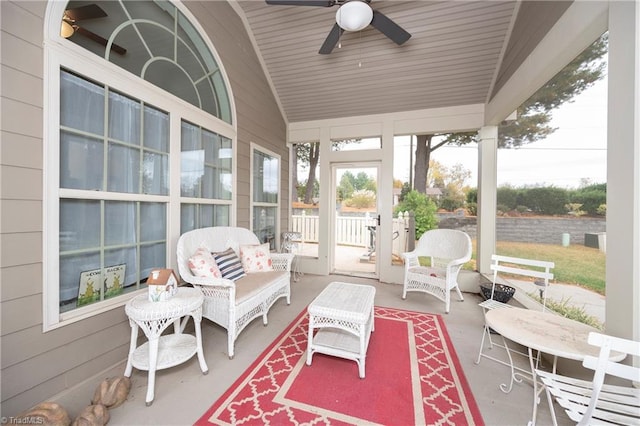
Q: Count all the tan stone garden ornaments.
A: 3